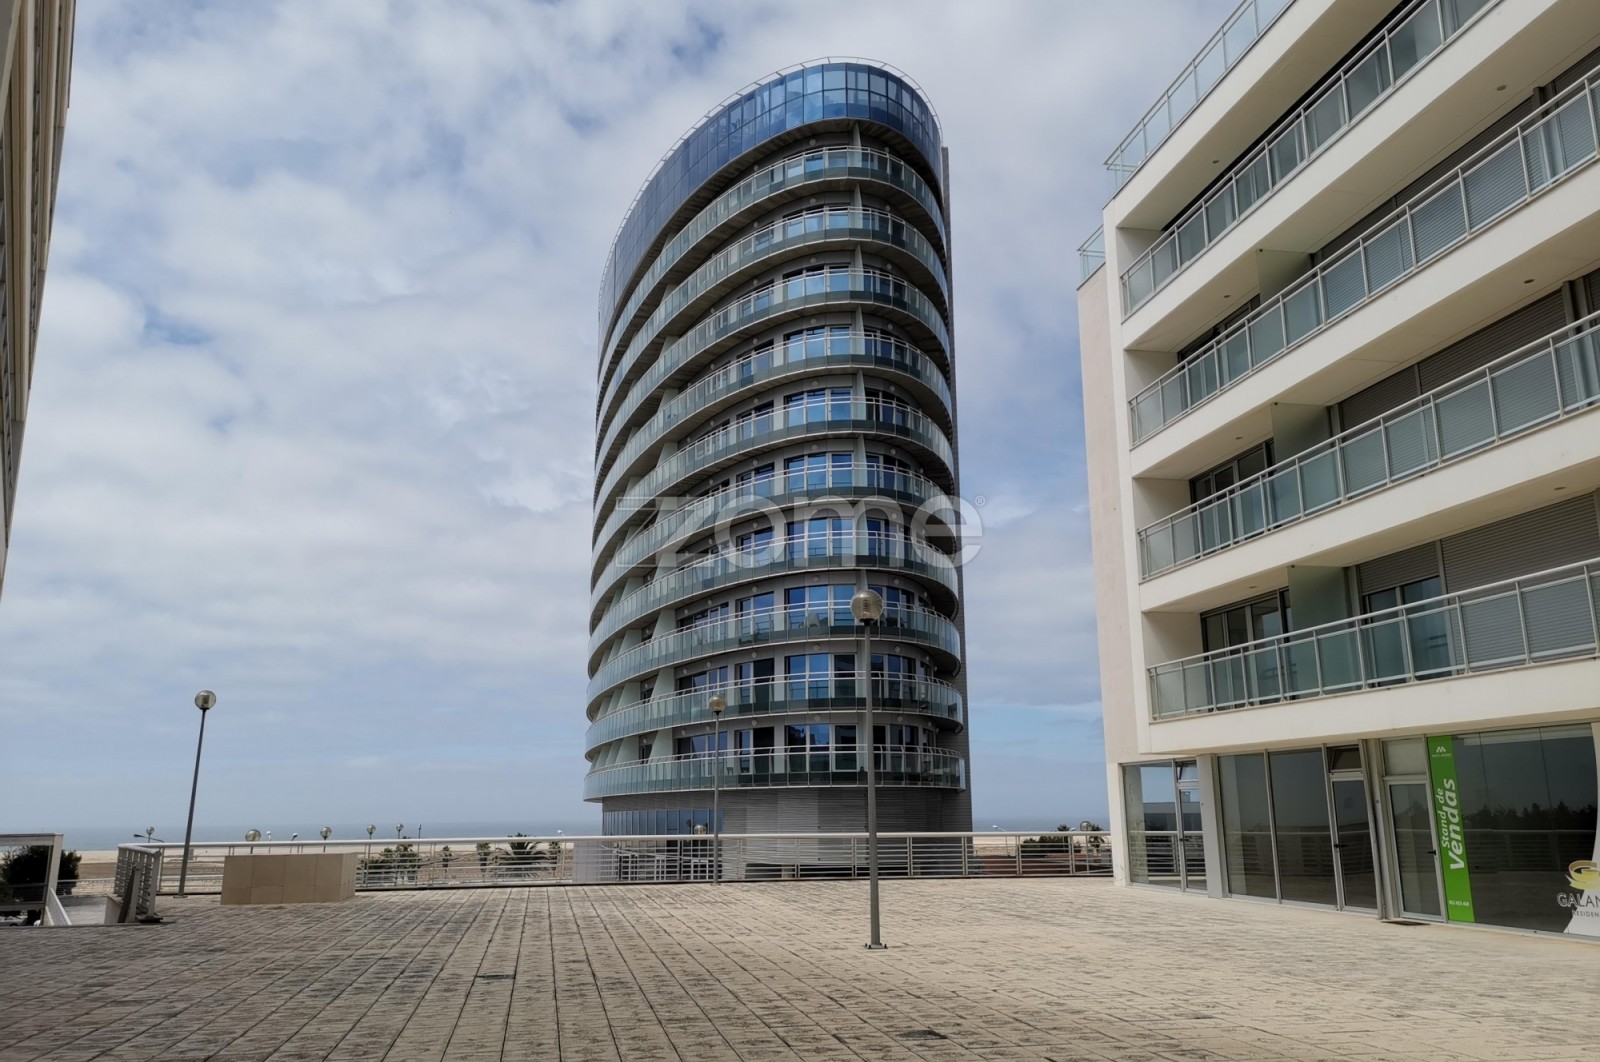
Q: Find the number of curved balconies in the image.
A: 10